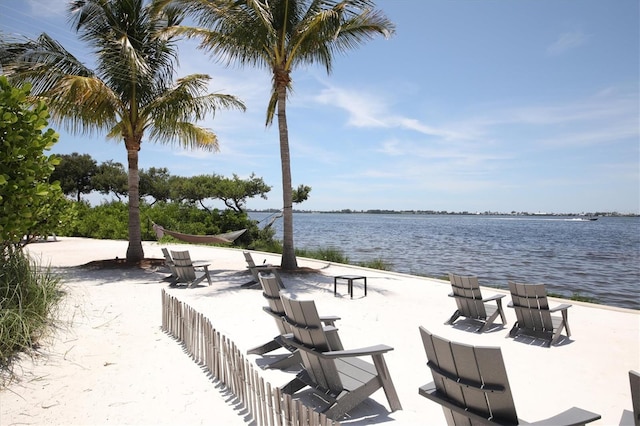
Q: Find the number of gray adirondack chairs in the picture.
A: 9